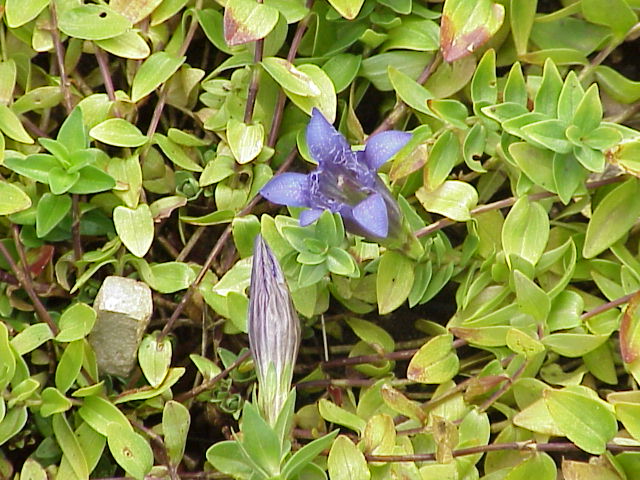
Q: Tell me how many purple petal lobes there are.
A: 5